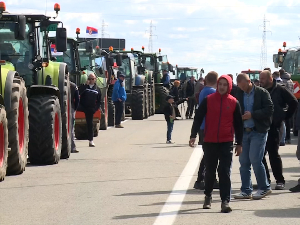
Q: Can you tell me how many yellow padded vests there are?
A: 0